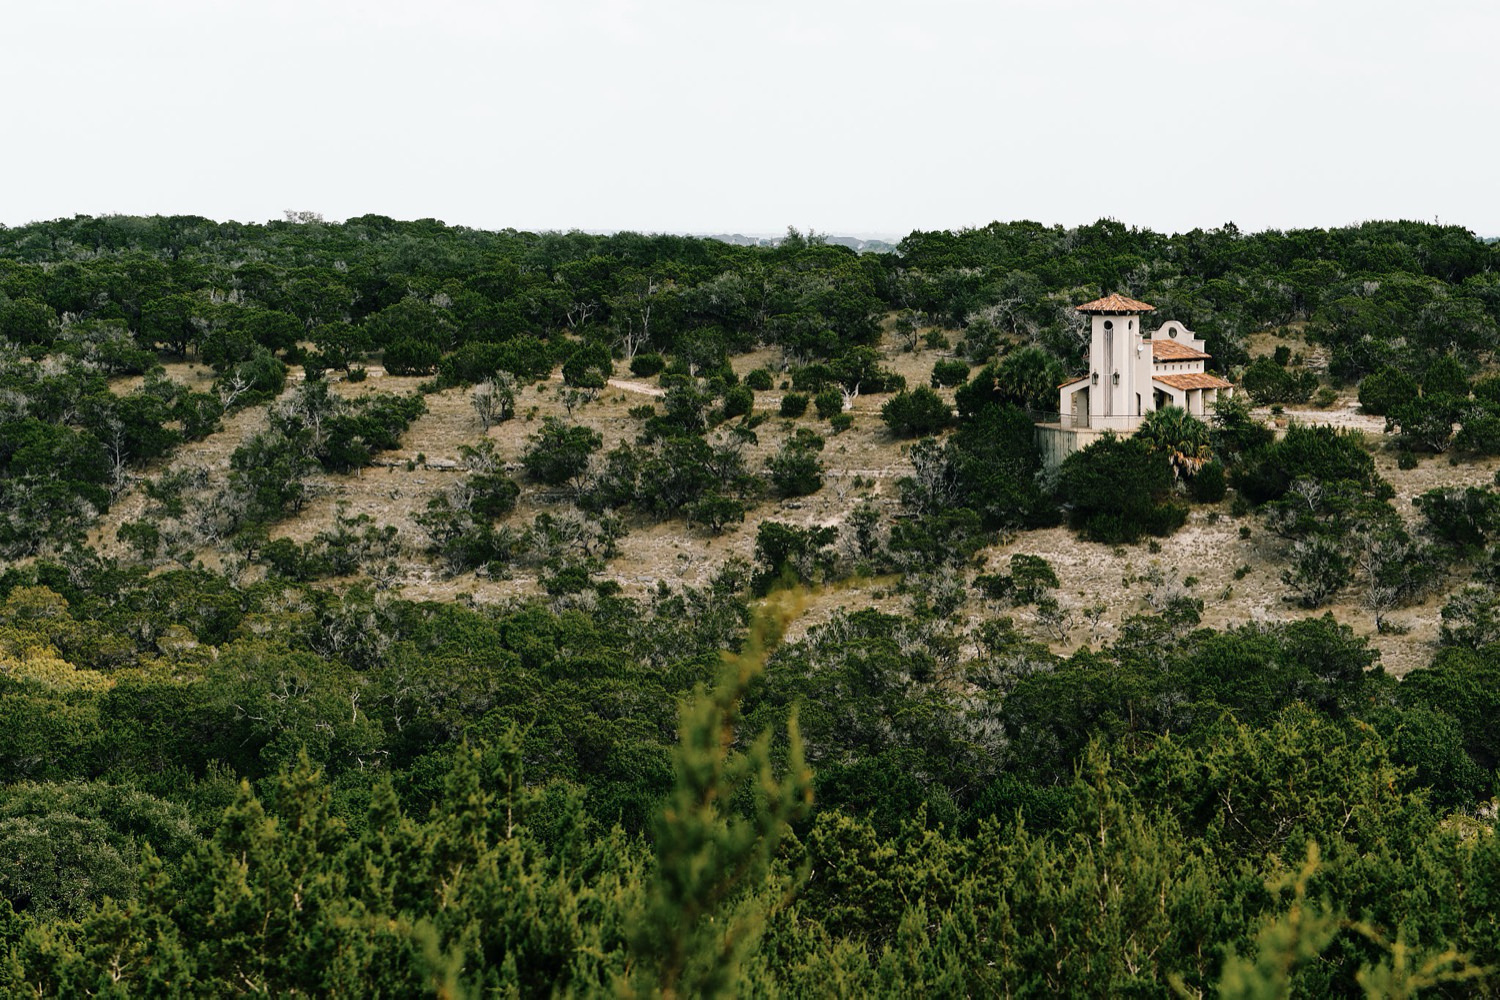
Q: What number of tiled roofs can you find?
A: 4